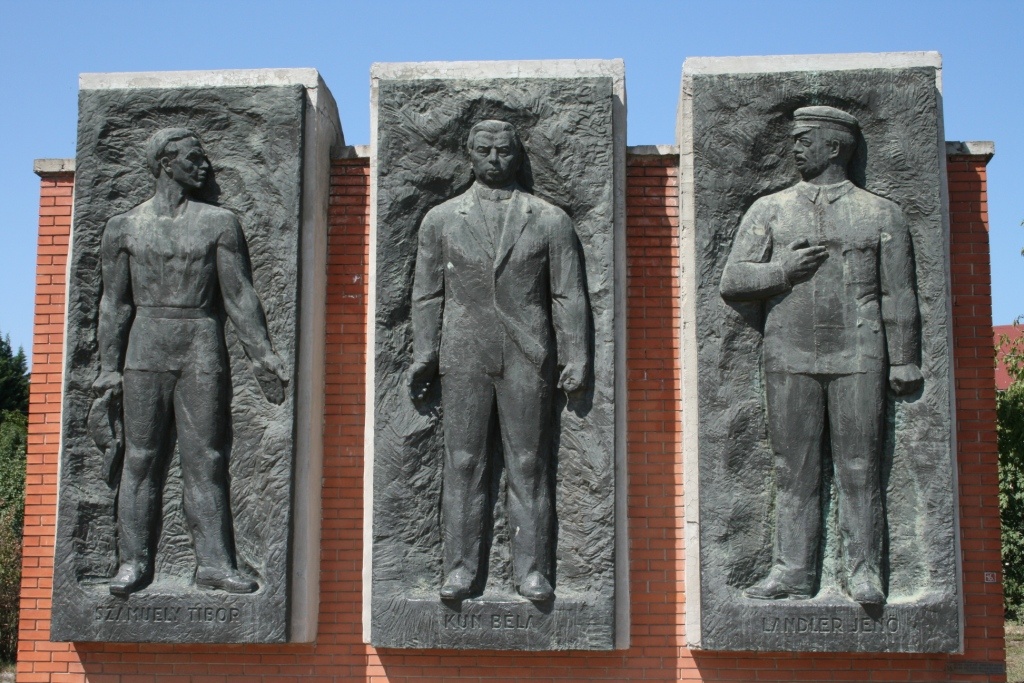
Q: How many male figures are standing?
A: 3